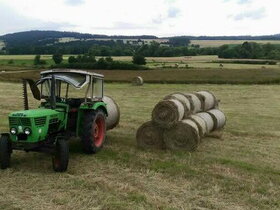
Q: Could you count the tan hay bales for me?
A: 11